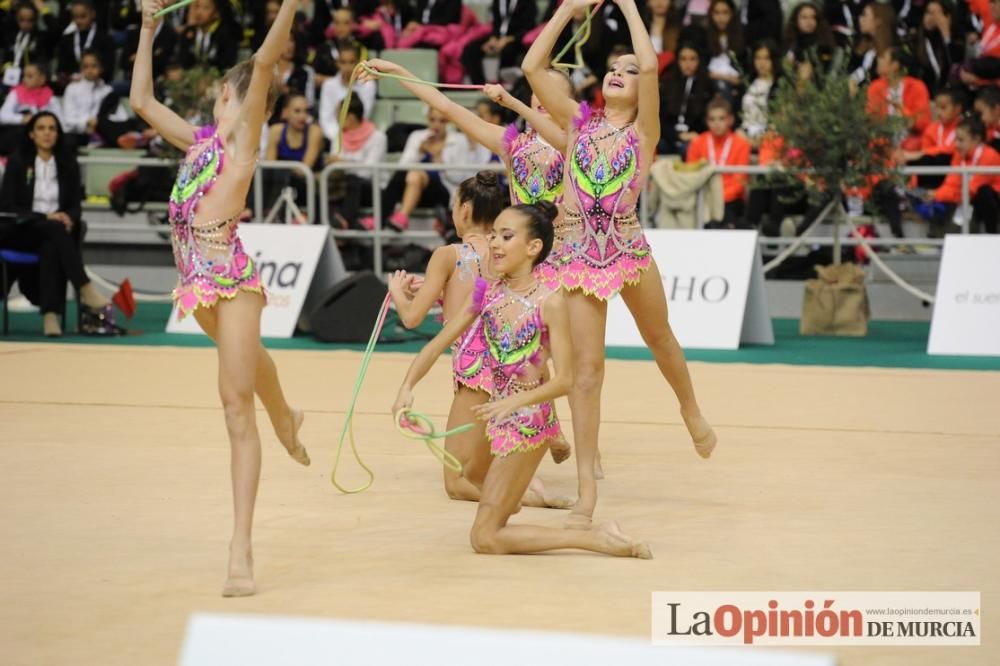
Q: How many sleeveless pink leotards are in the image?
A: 5